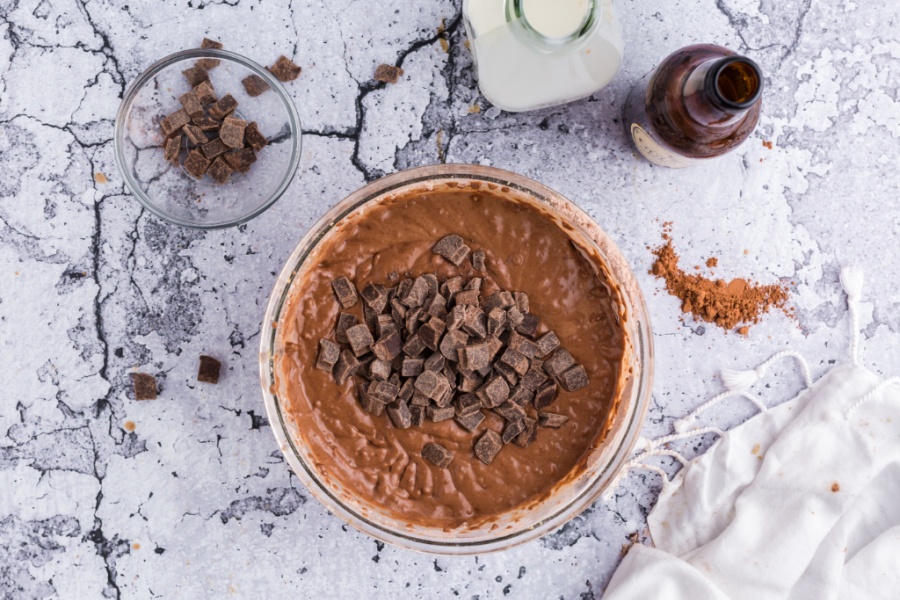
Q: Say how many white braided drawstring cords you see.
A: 7